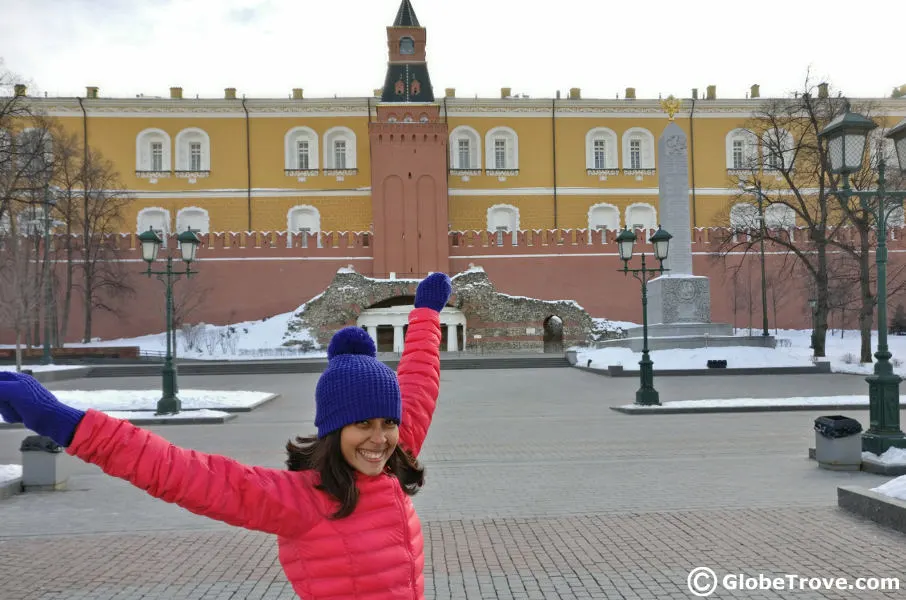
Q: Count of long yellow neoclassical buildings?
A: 1